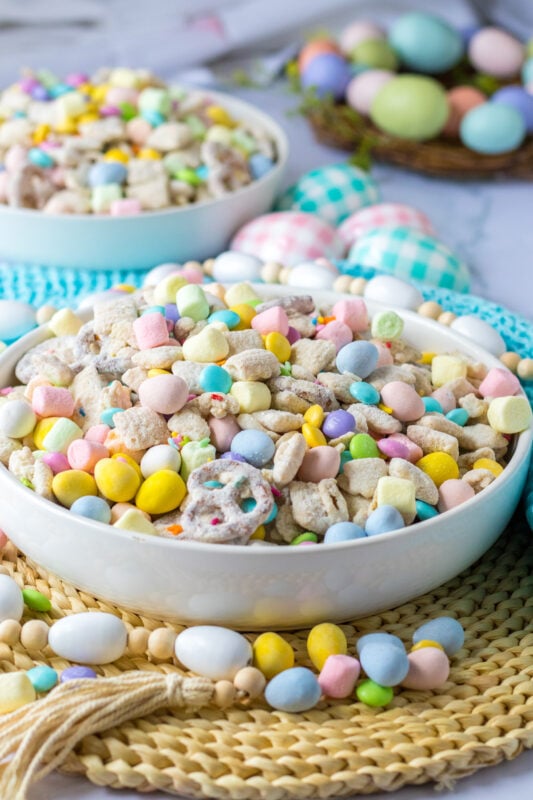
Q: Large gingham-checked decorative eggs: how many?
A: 4